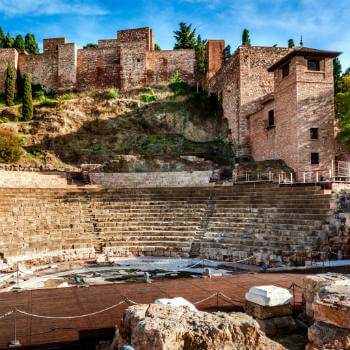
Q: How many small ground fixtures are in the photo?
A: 4